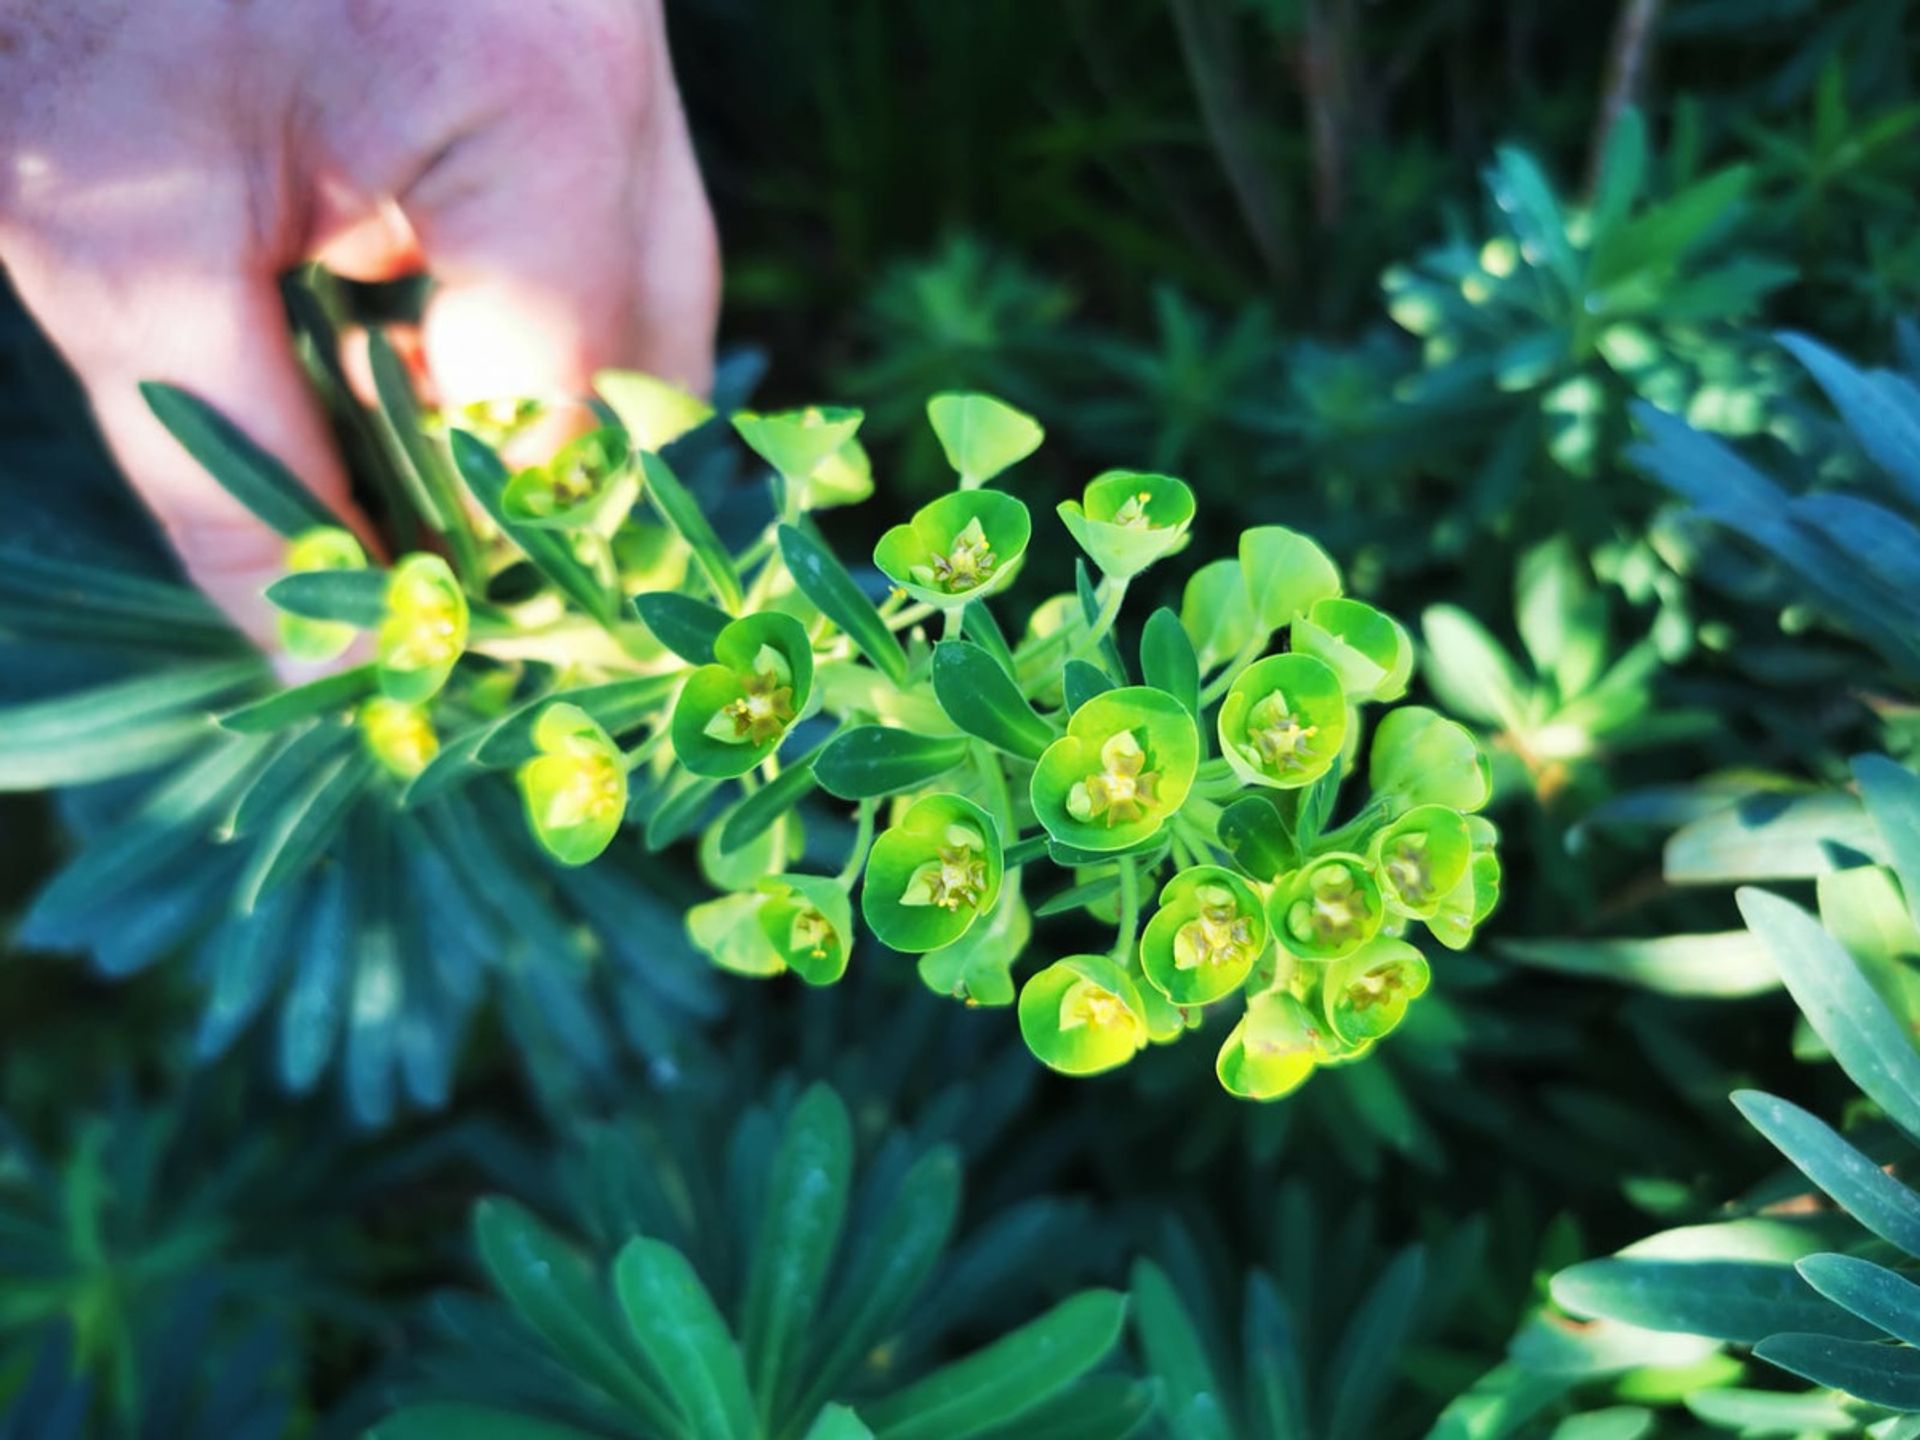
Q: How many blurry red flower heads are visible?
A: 0